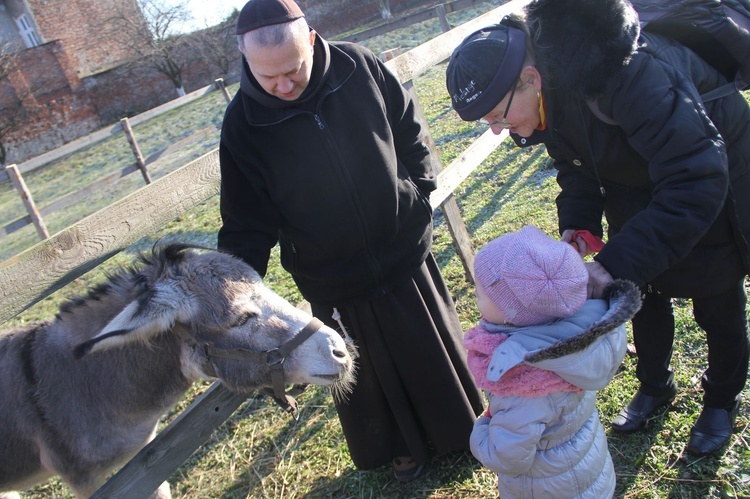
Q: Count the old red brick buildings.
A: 1